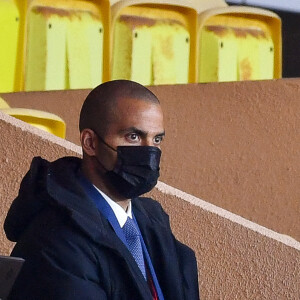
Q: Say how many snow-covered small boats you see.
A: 0